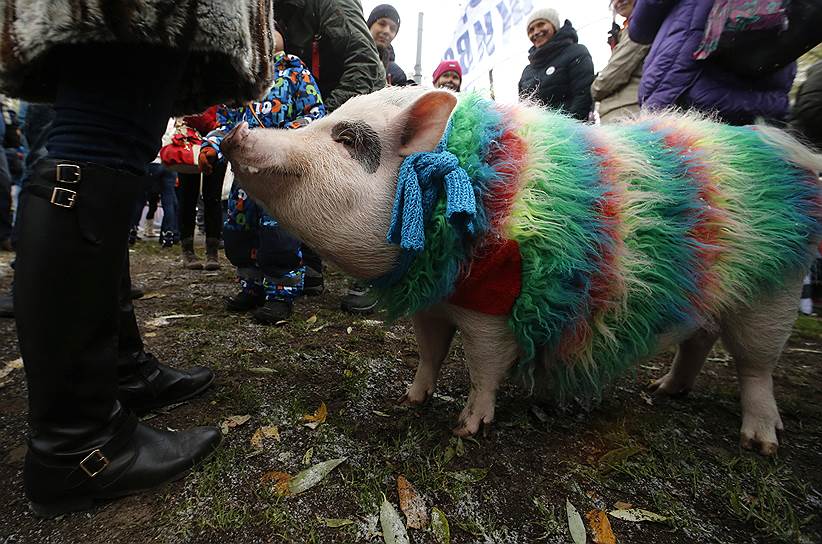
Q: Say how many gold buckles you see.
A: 3